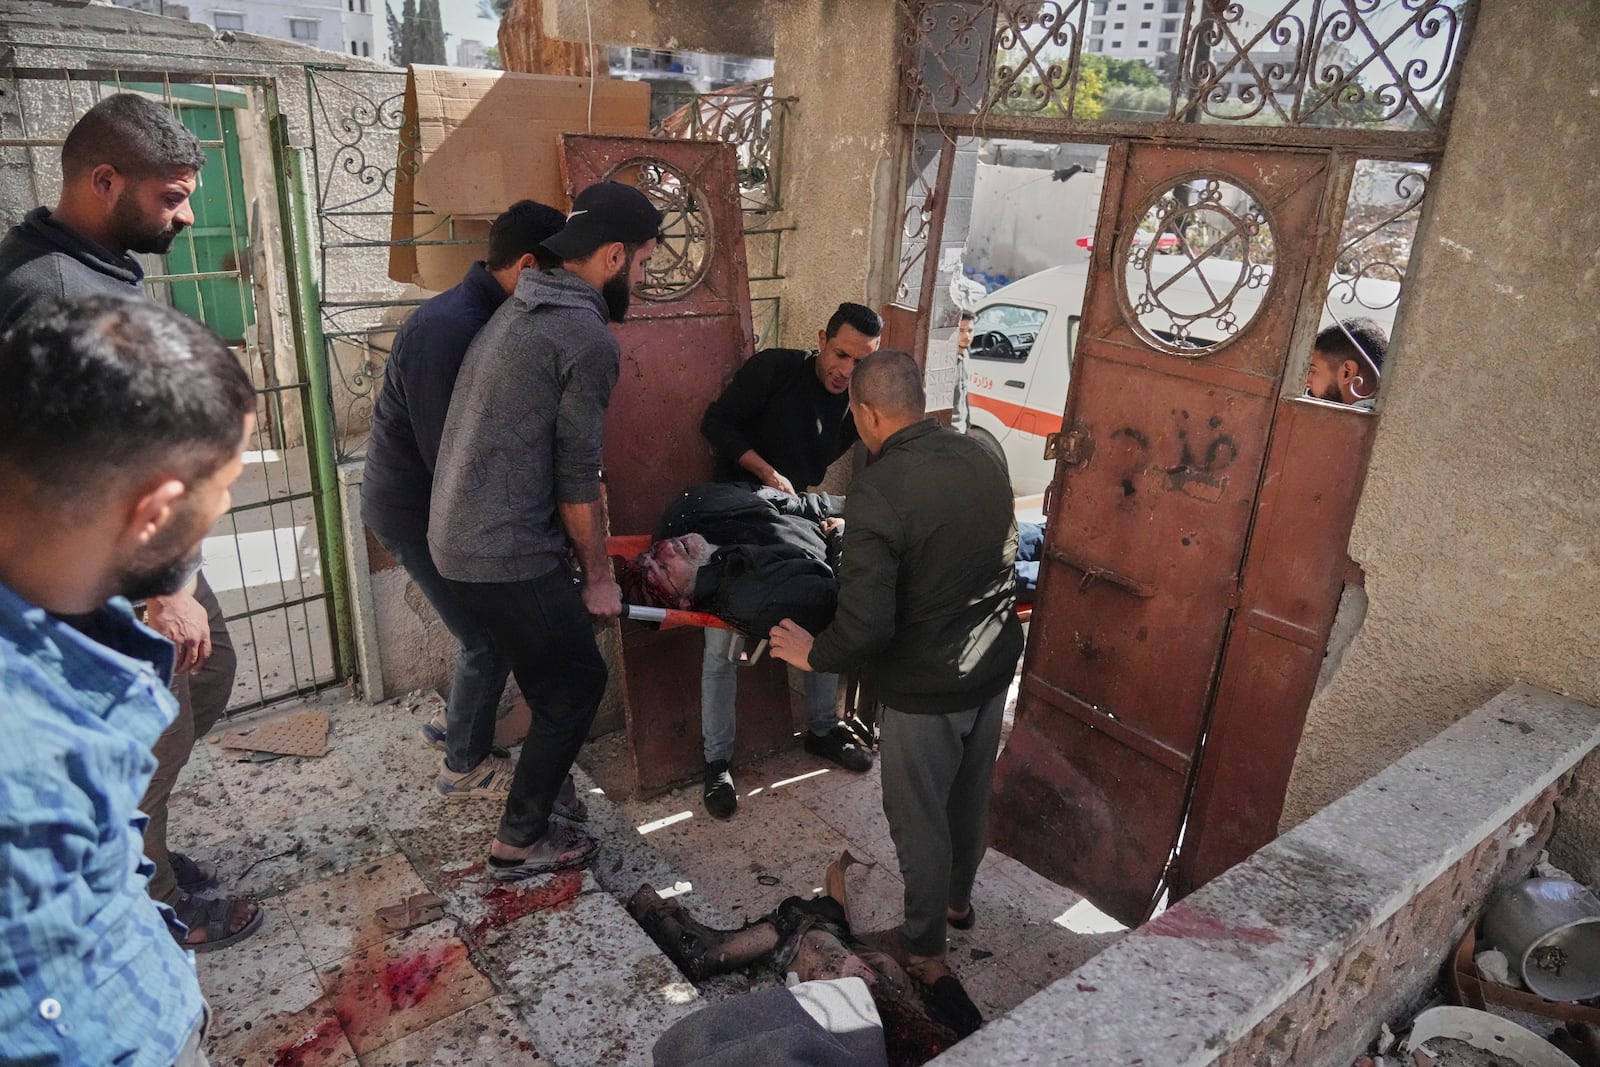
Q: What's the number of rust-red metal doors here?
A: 2